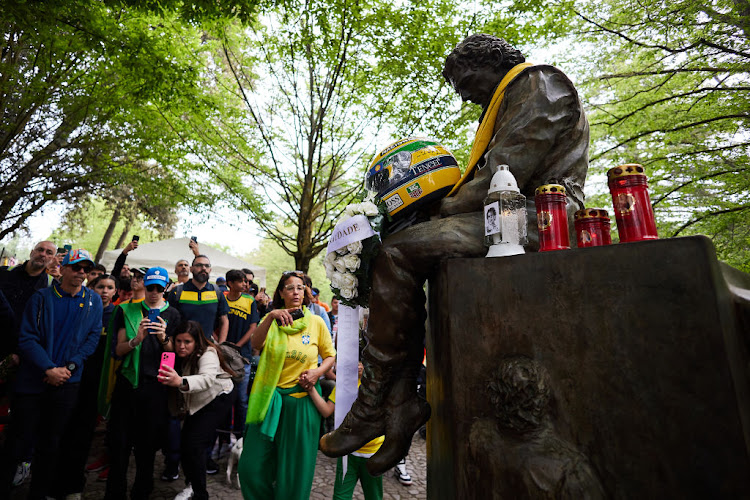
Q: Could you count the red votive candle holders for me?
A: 3